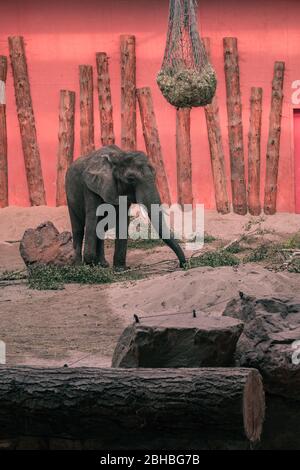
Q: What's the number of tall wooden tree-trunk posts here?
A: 12